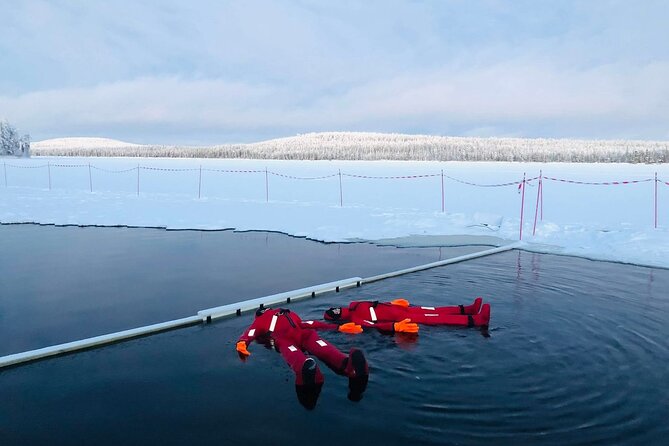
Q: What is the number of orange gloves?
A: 4